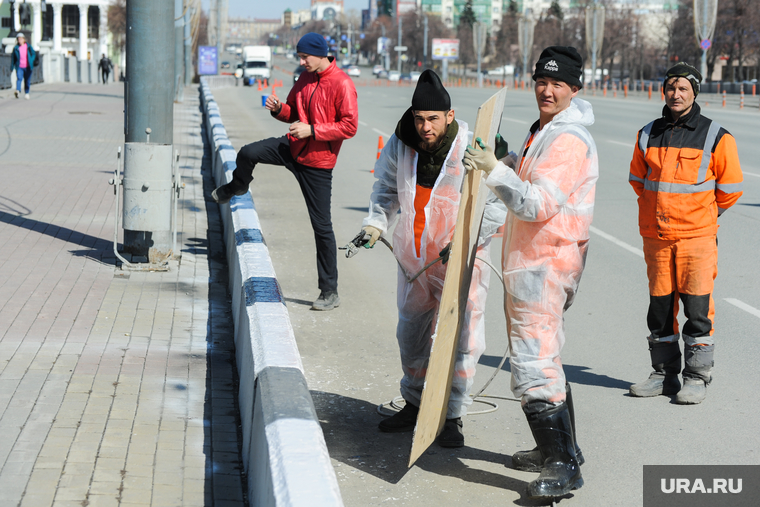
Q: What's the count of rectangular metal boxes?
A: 1